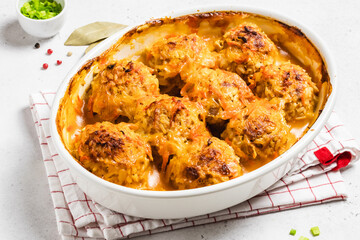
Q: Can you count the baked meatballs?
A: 9